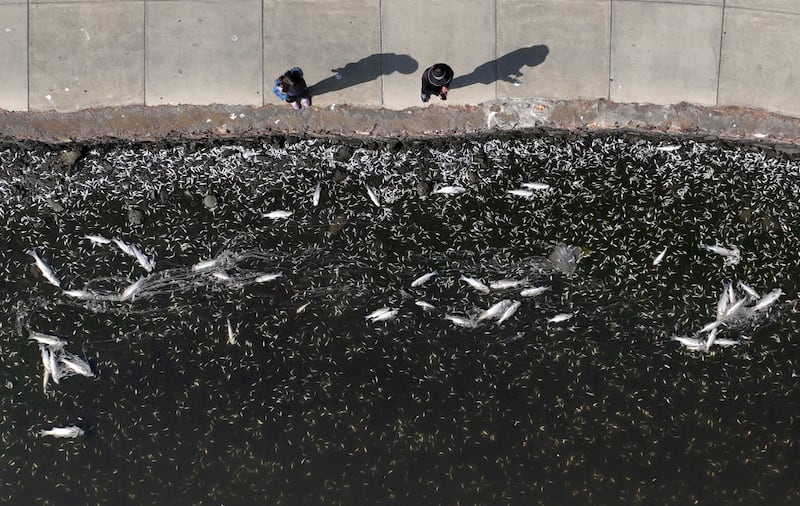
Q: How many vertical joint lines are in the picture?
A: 7